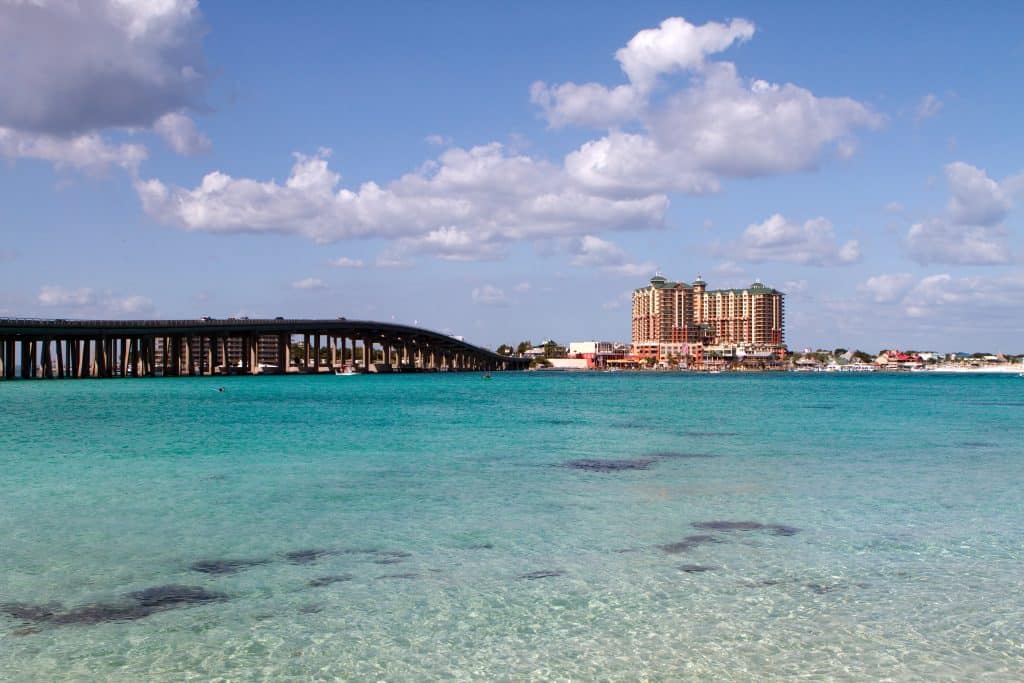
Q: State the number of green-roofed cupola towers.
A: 3